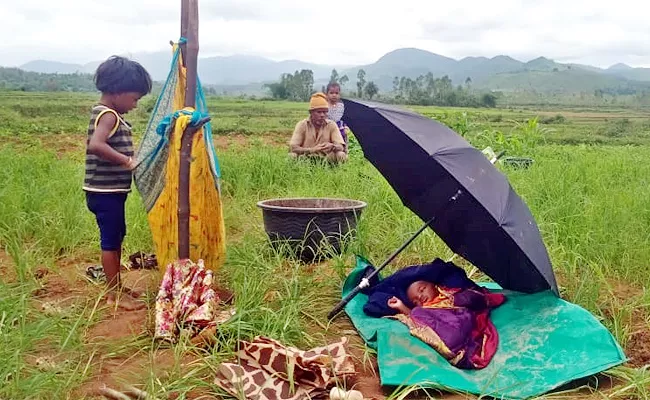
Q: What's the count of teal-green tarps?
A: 1